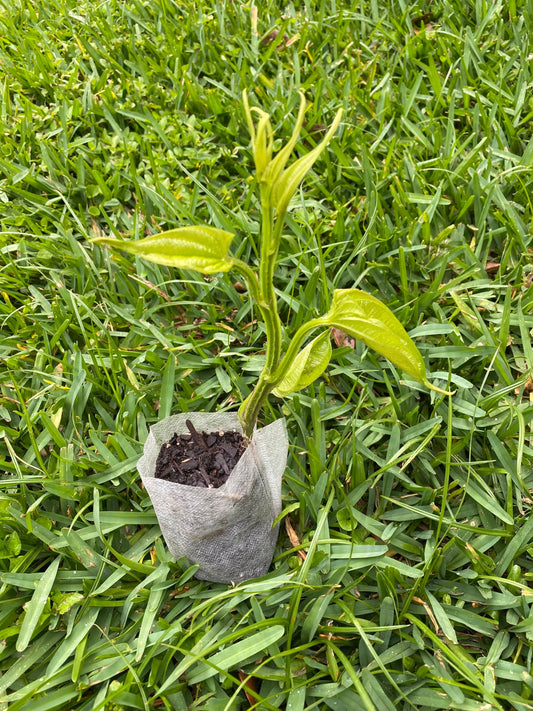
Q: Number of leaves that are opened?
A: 3